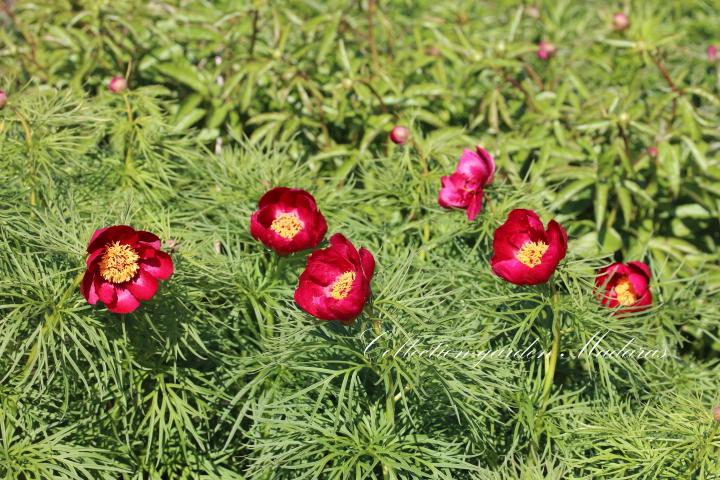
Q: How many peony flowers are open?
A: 6